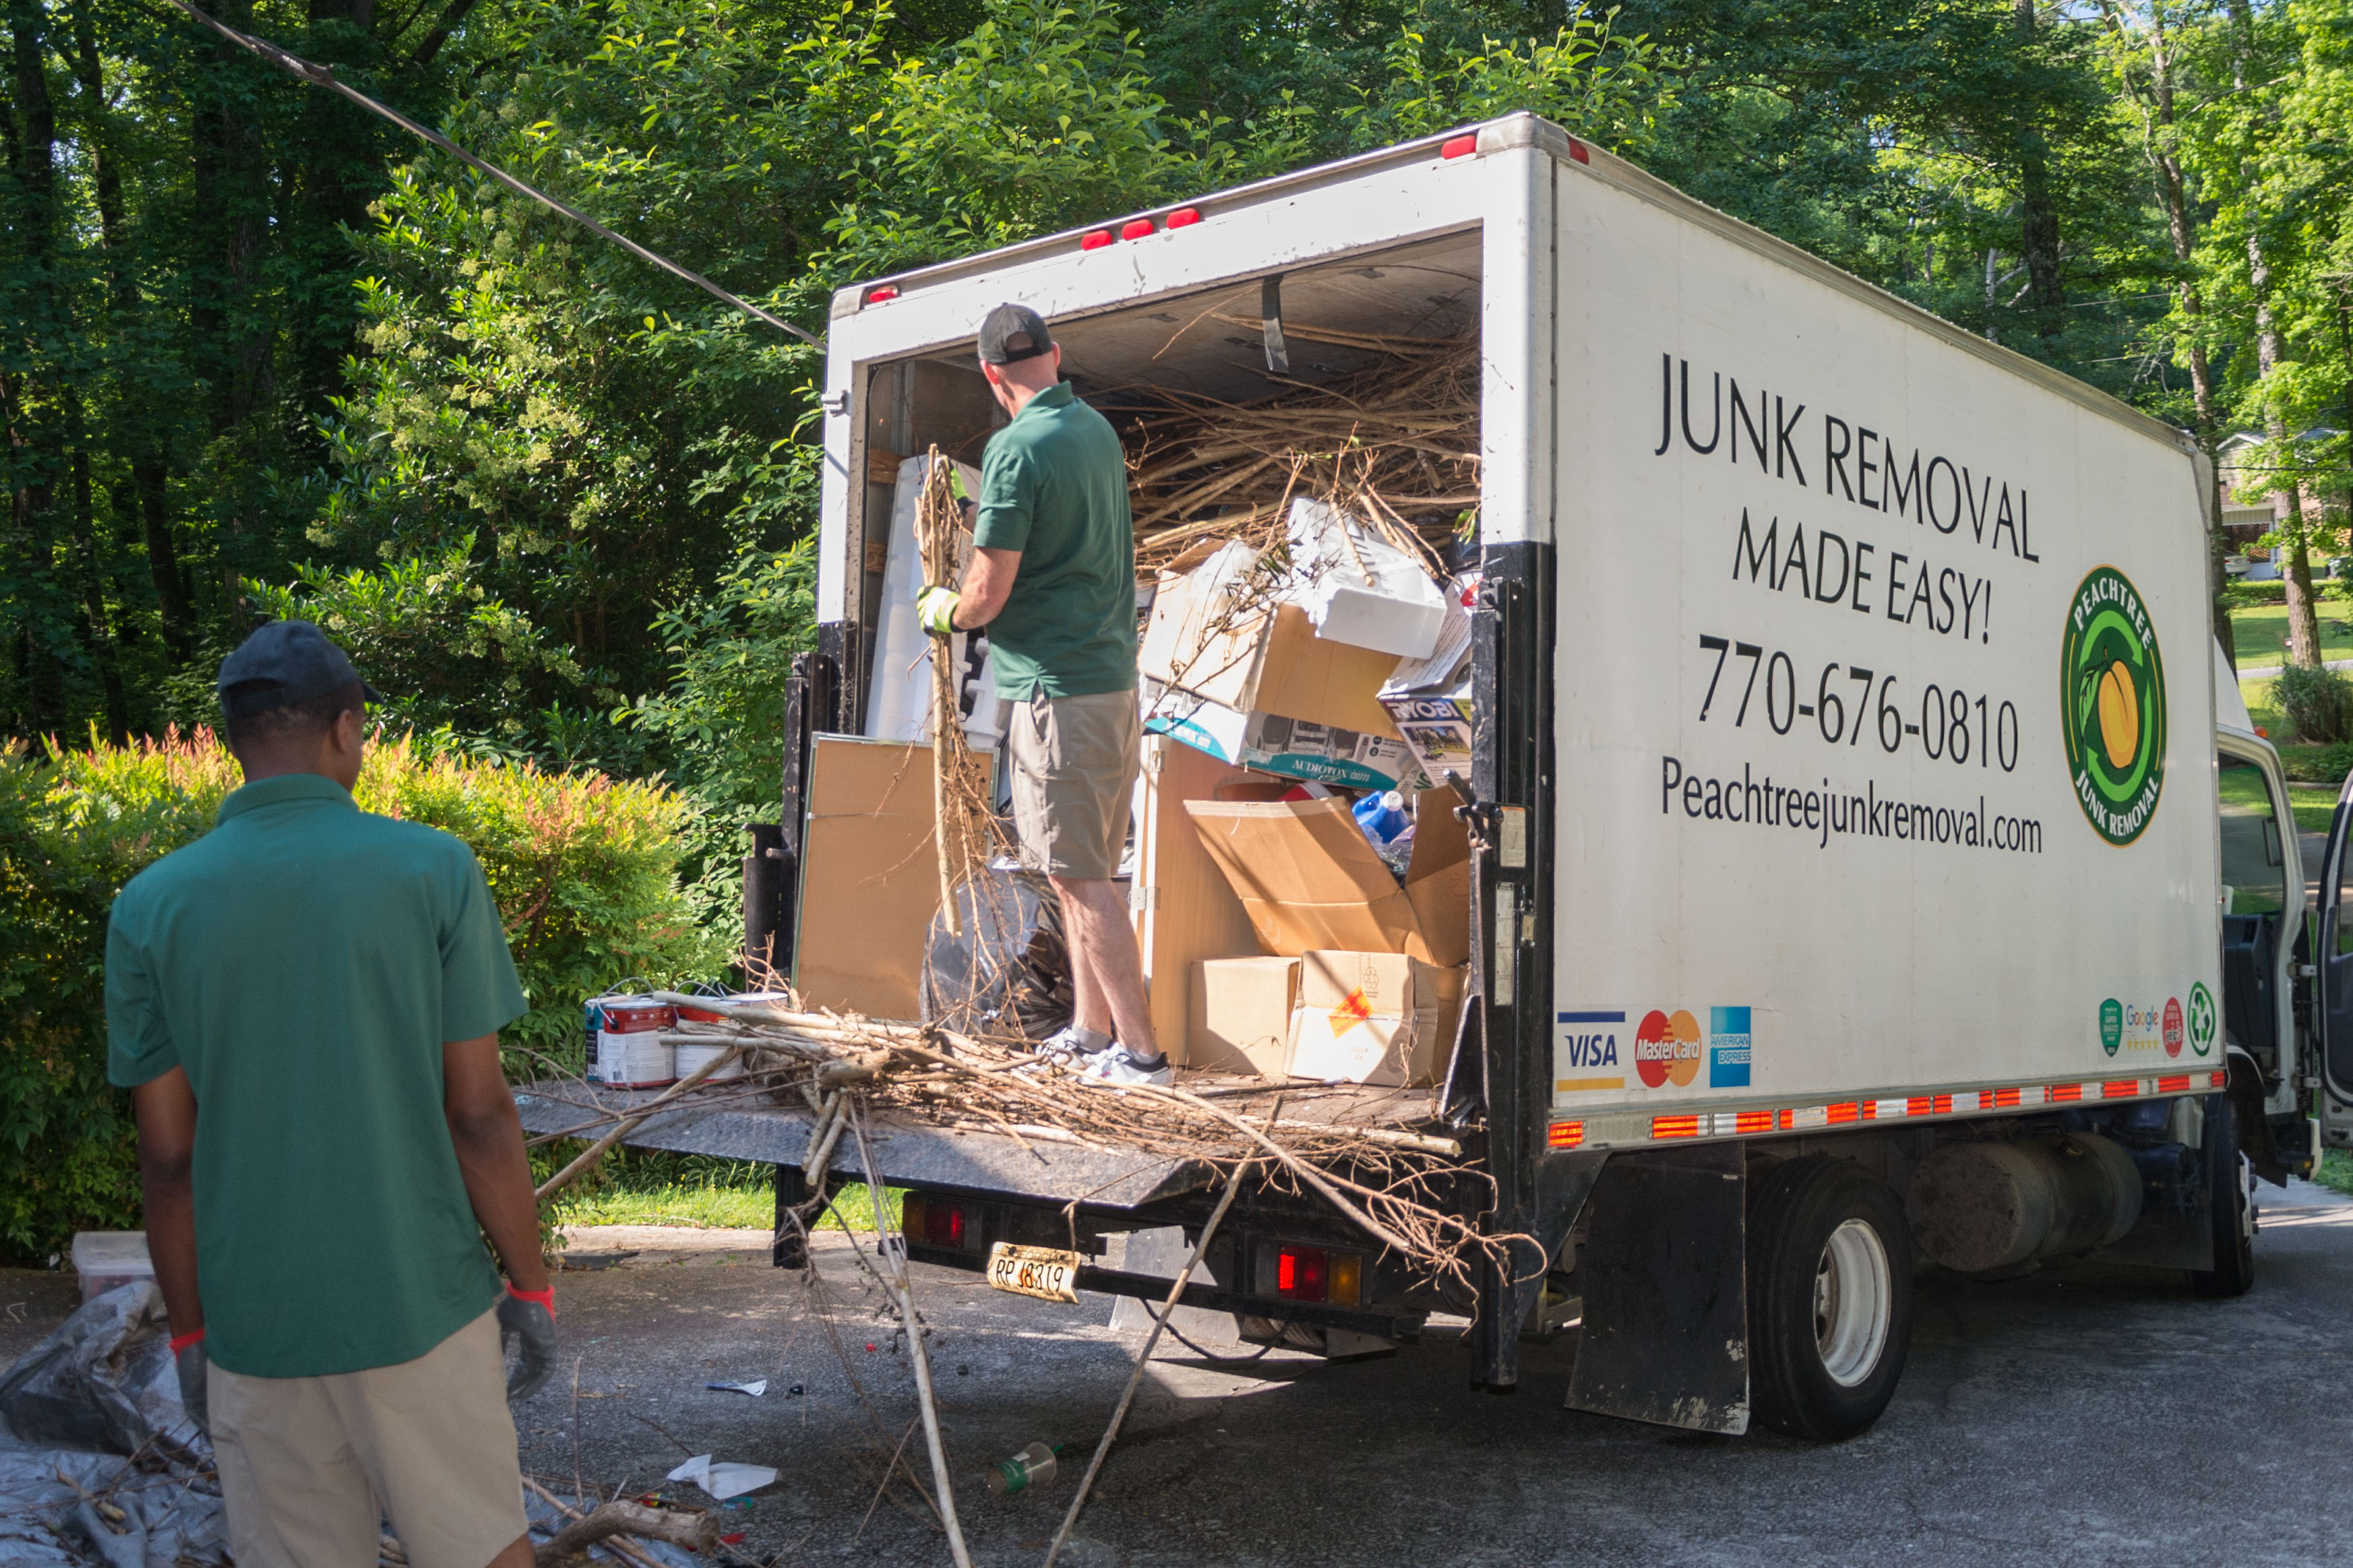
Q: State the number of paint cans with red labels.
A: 2